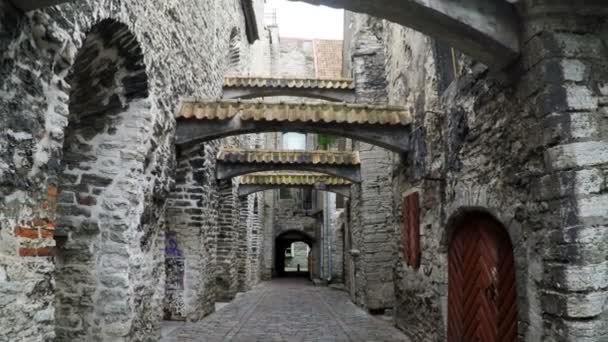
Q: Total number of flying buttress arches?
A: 5